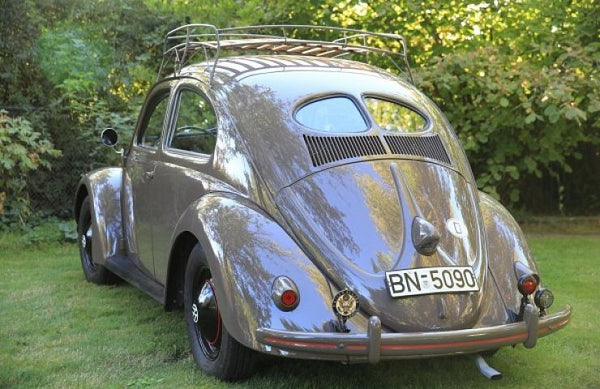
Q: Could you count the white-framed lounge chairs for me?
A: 0